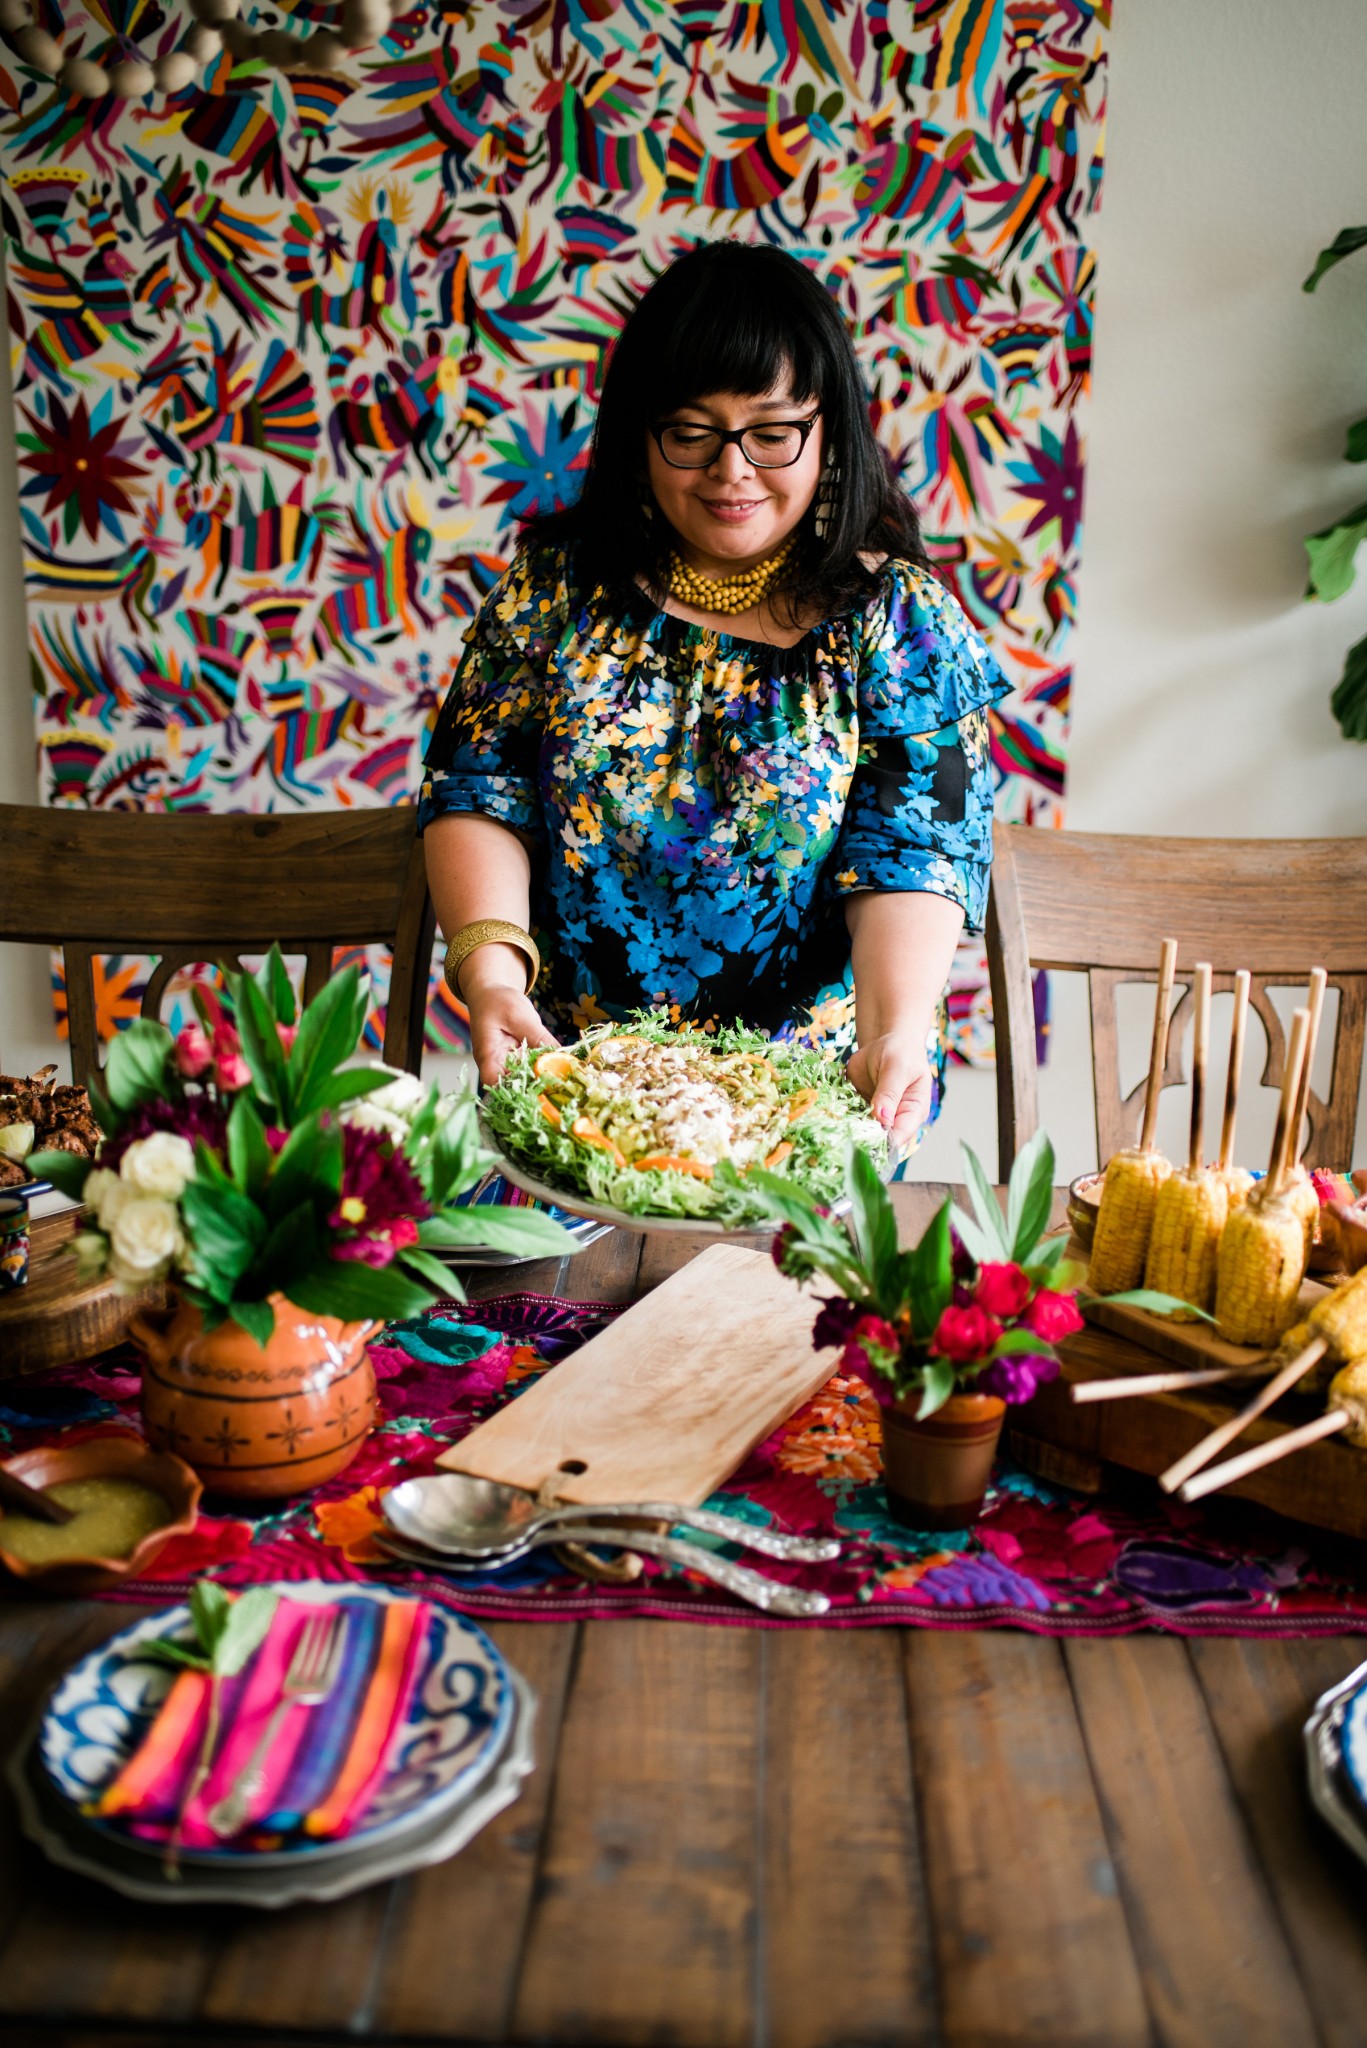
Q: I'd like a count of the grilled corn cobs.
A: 8